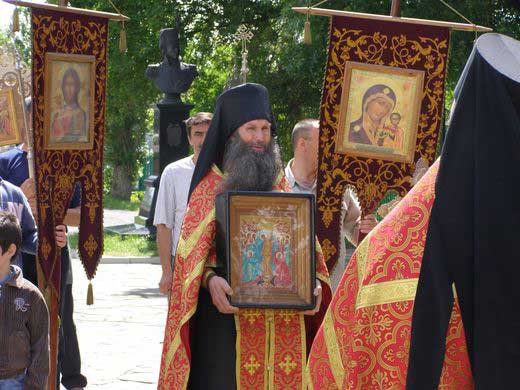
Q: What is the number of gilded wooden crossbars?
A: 2